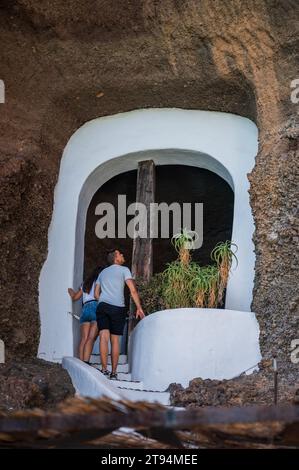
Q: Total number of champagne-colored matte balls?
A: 0